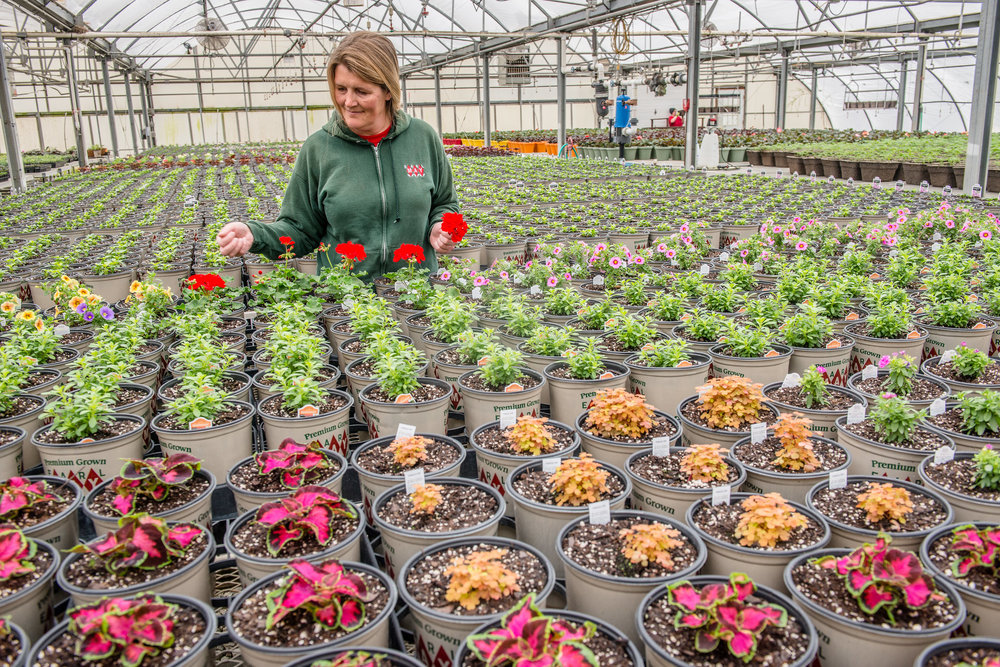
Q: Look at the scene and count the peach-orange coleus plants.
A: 12